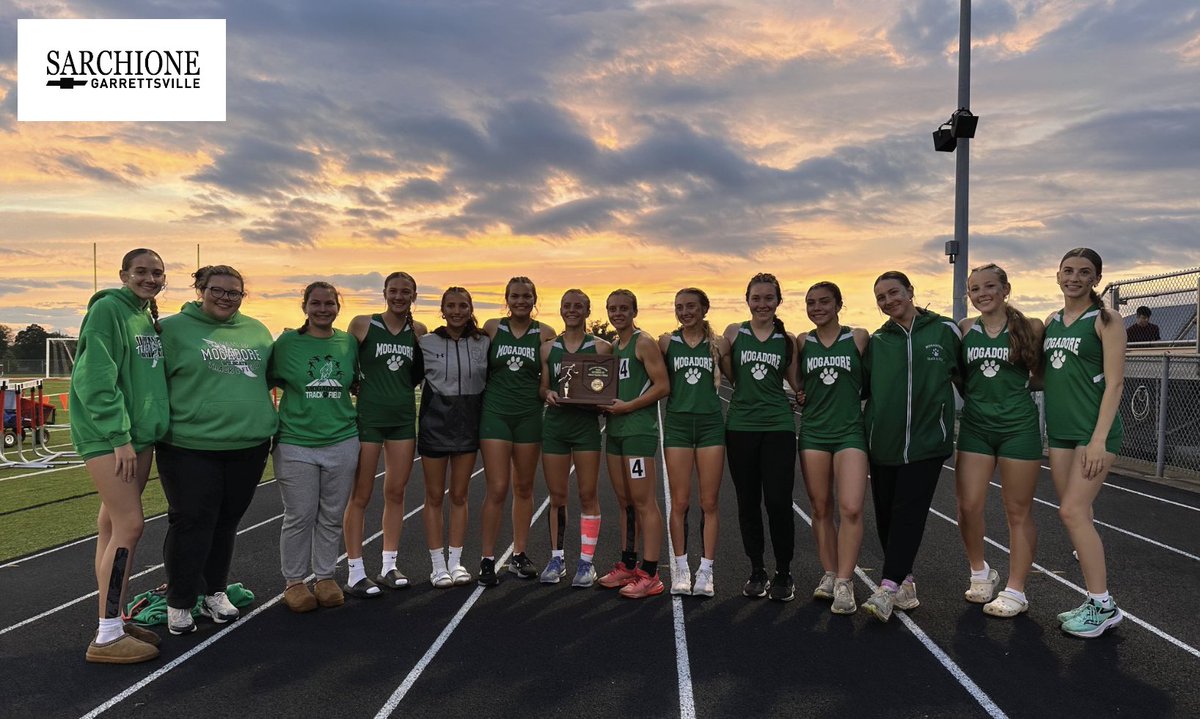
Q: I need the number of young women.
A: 14